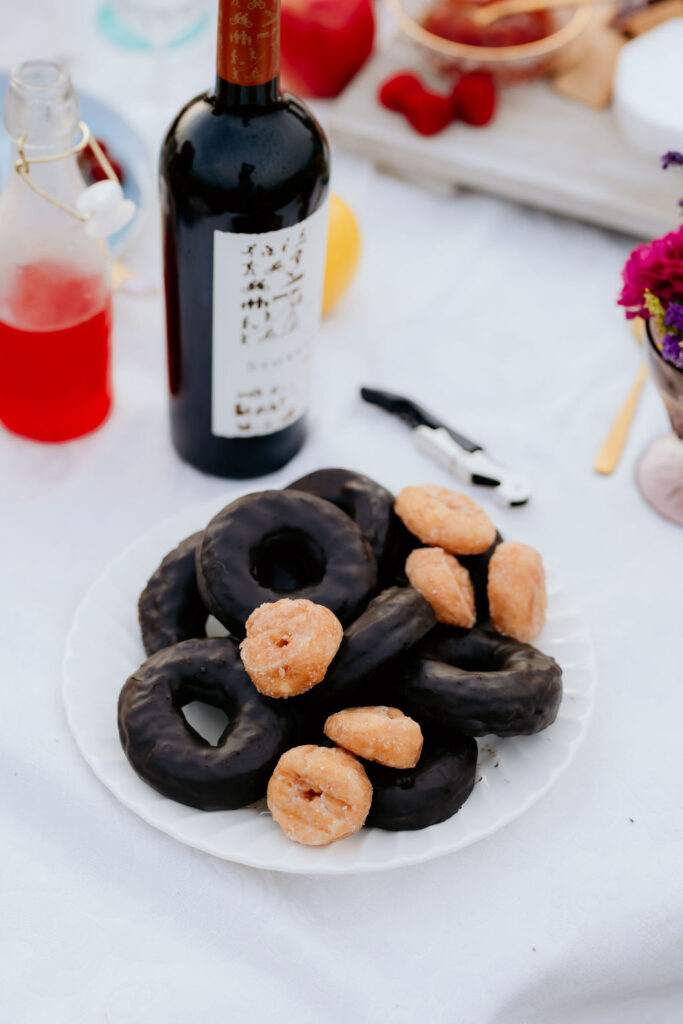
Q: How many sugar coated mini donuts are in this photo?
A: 6